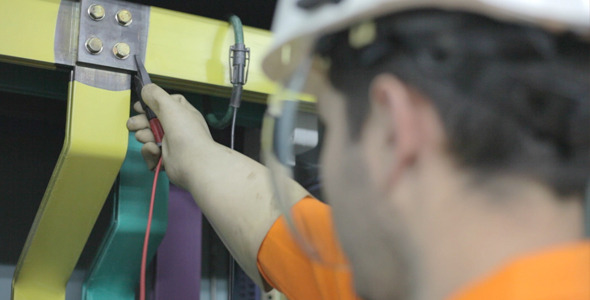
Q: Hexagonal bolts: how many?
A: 4